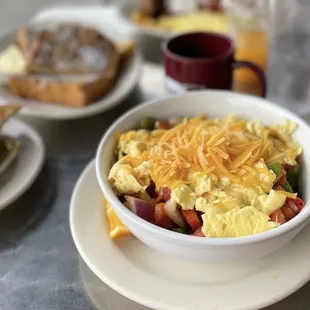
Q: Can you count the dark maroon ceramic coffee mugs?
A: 1